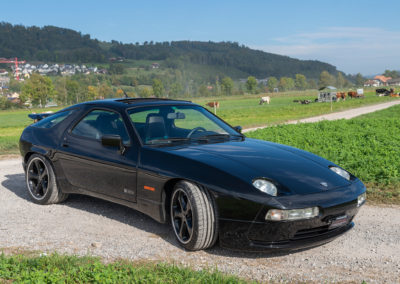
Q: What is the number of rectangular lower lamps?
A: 2